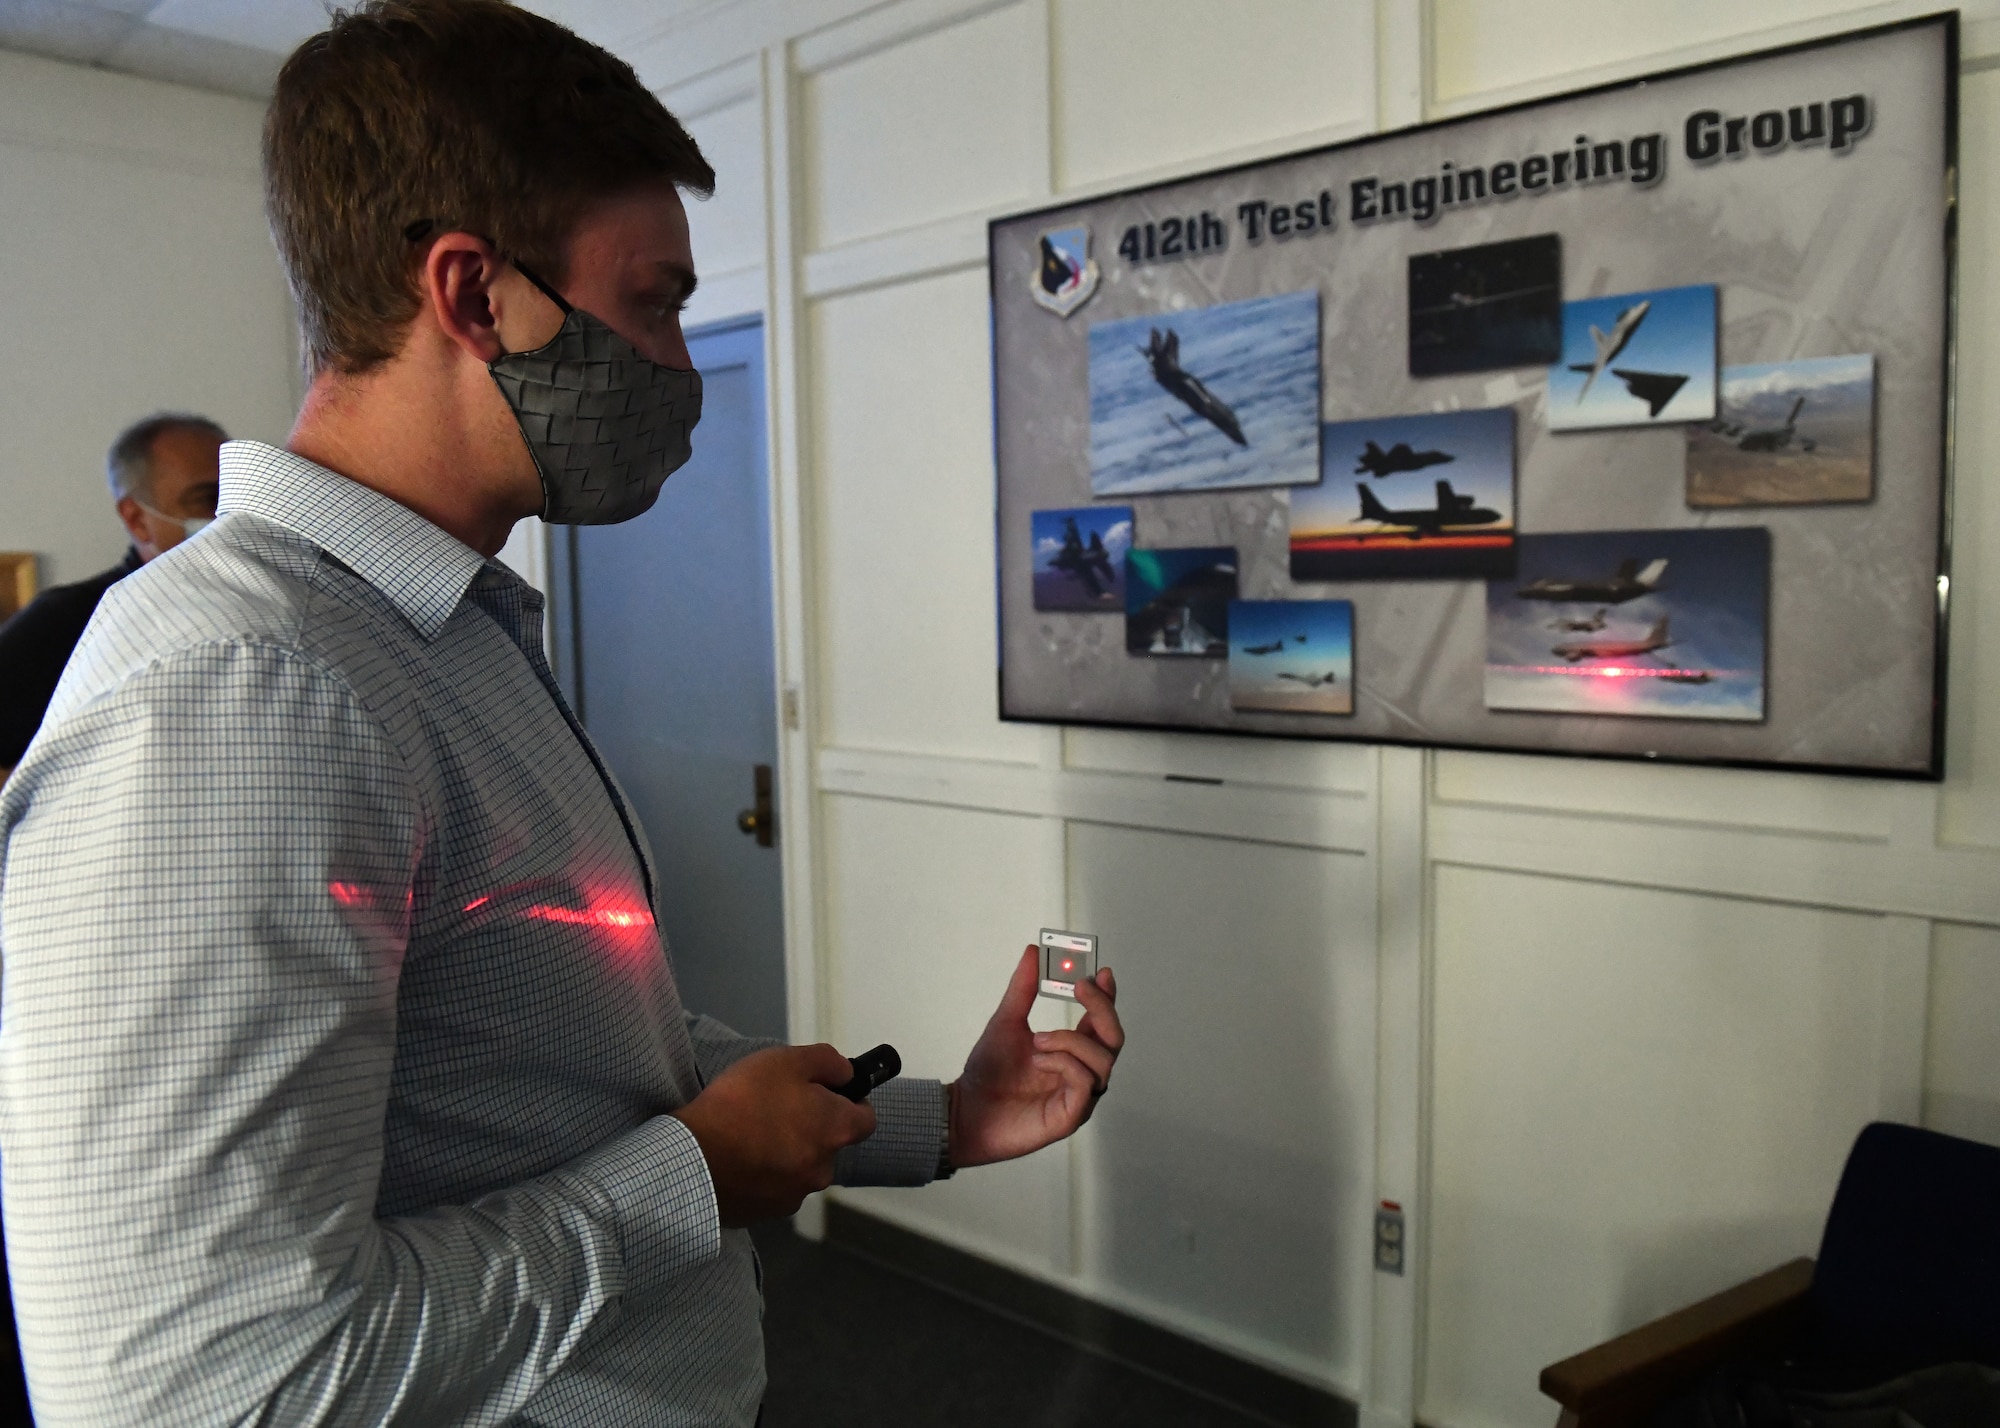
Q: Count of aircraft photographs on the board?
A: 9